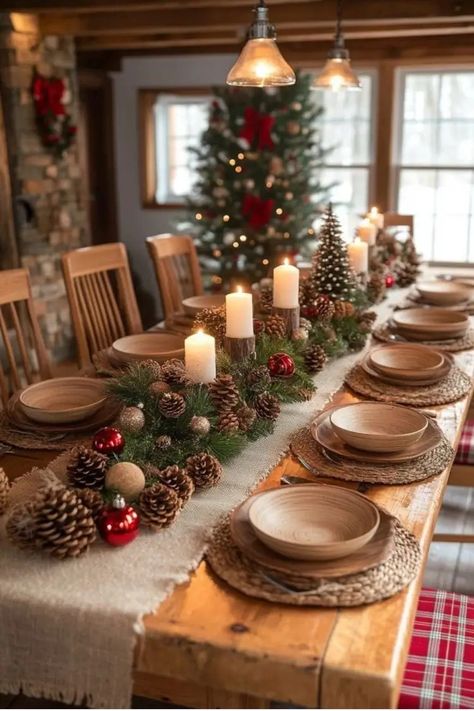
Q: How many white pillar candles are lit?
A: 6